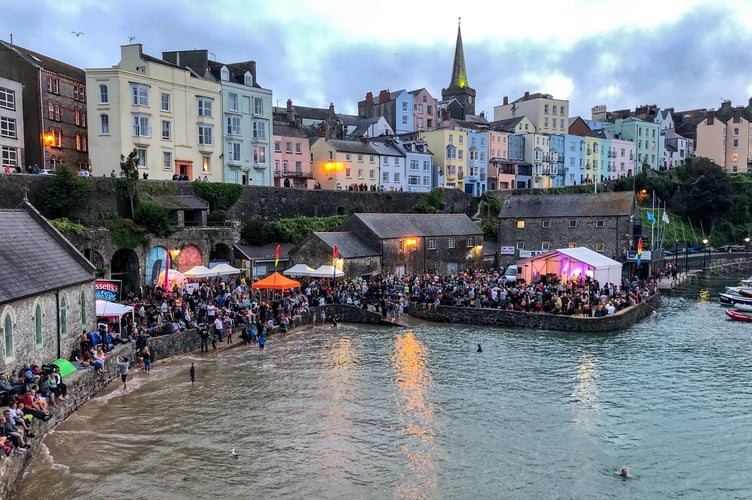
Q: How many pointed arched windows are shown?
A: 4